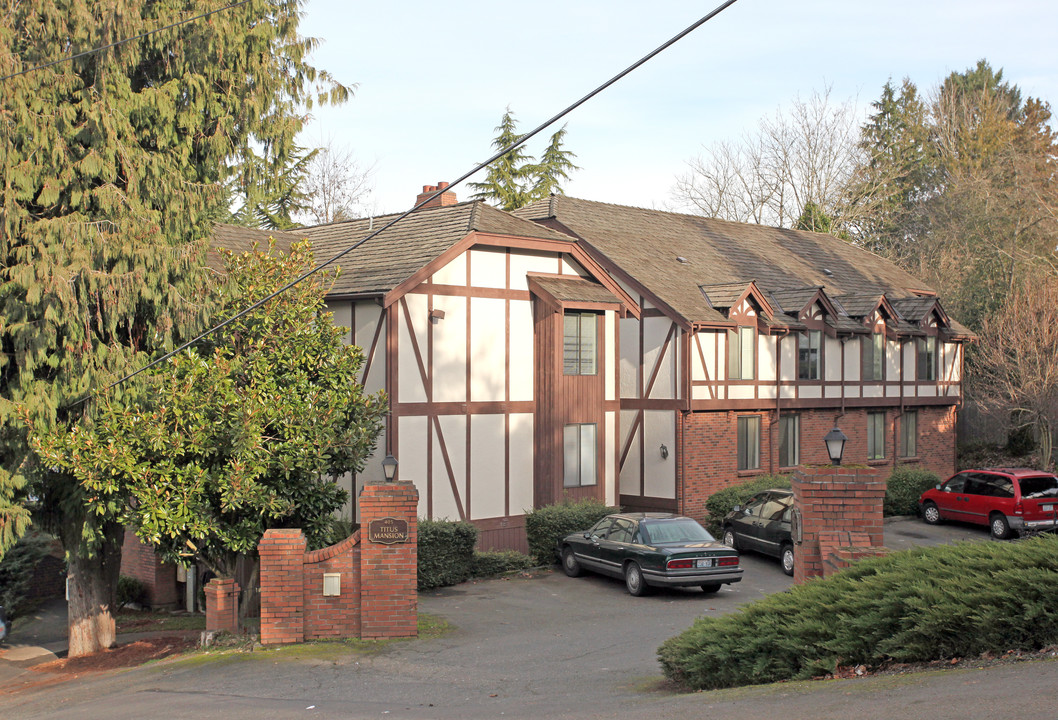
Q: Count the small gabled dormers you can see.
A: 4